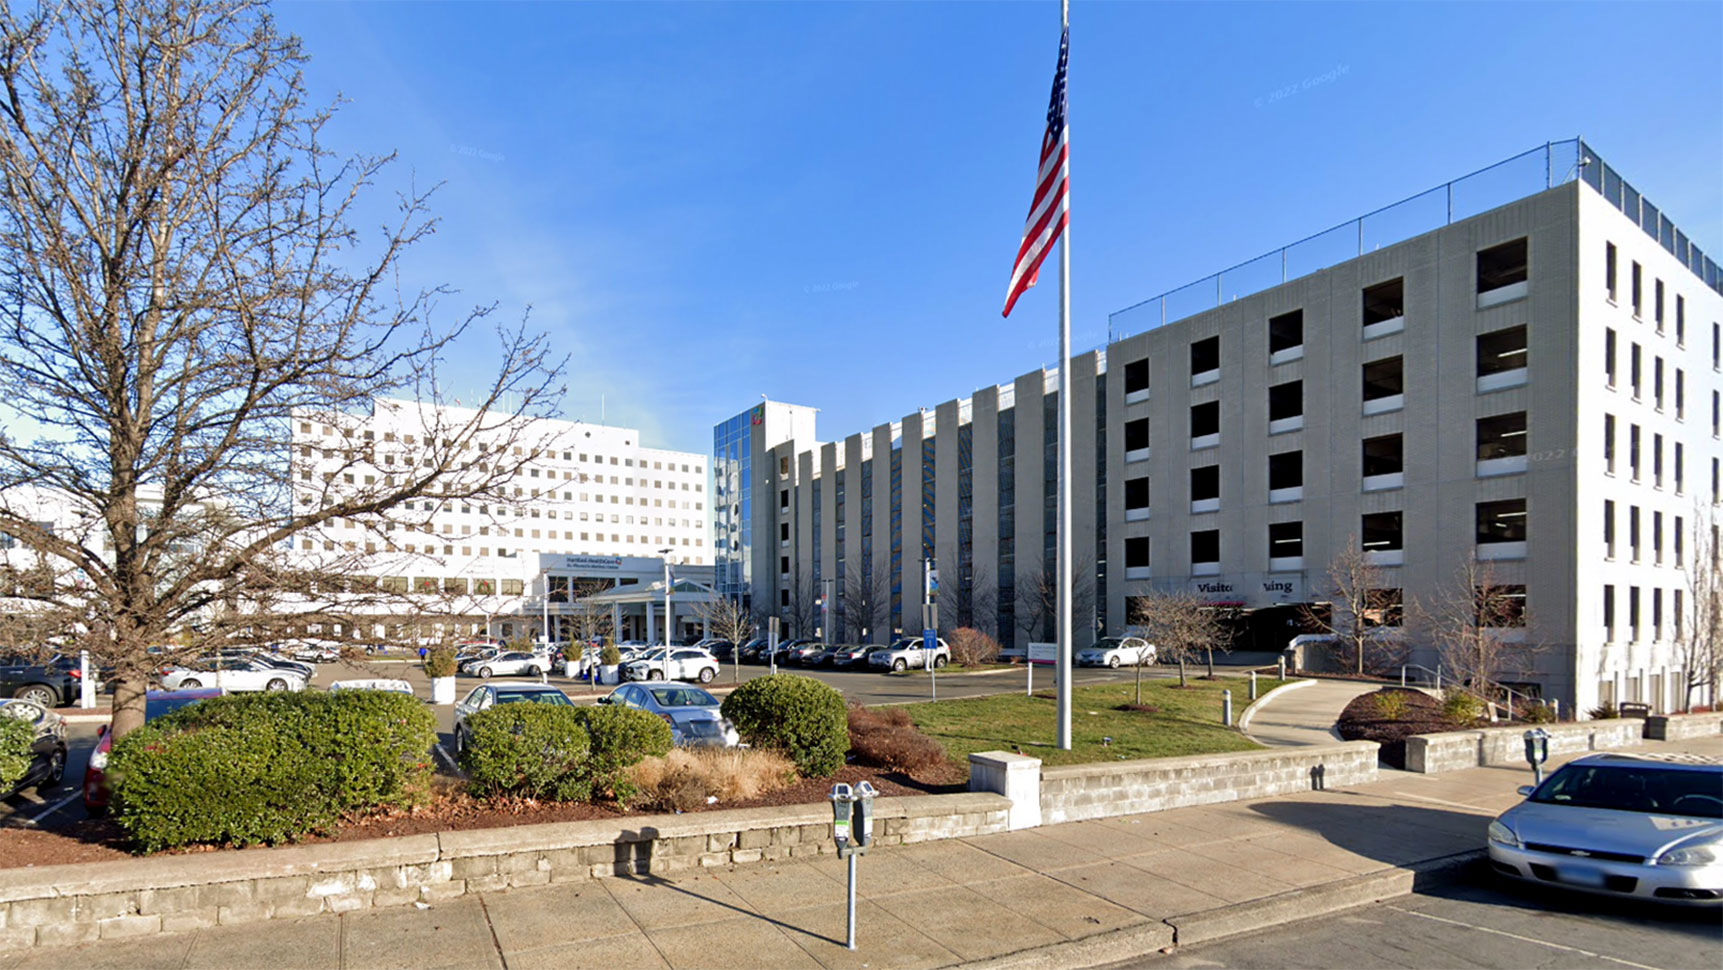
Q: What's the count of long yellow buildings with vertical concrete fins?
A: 0